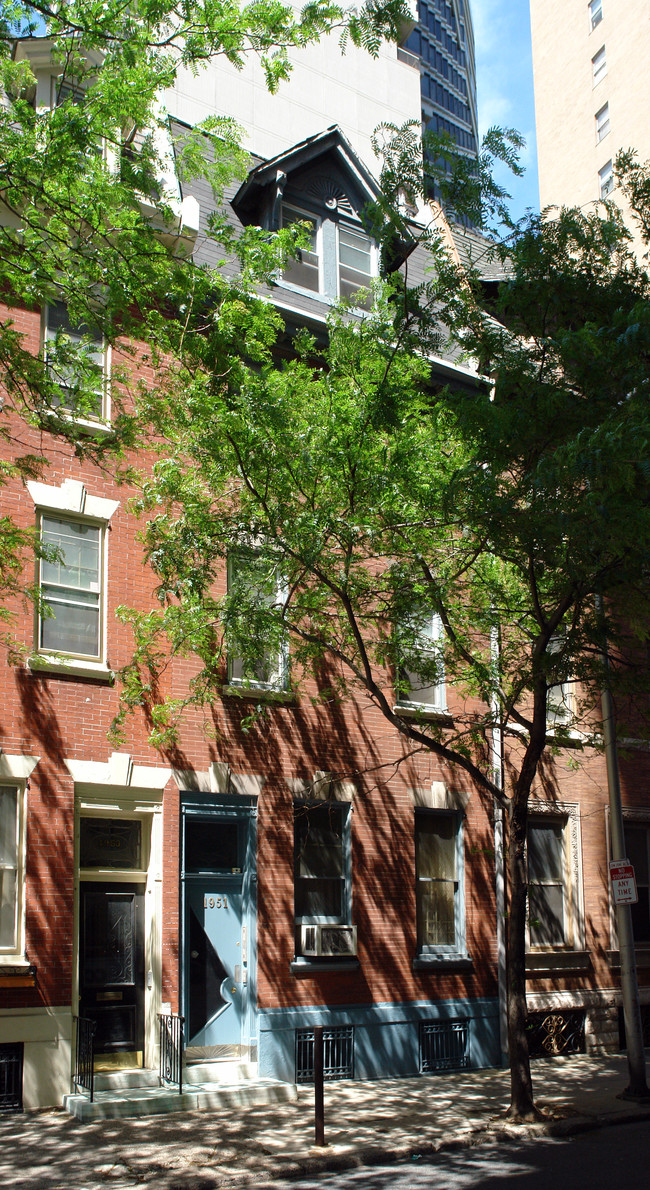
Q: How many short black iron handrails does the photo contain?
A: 2